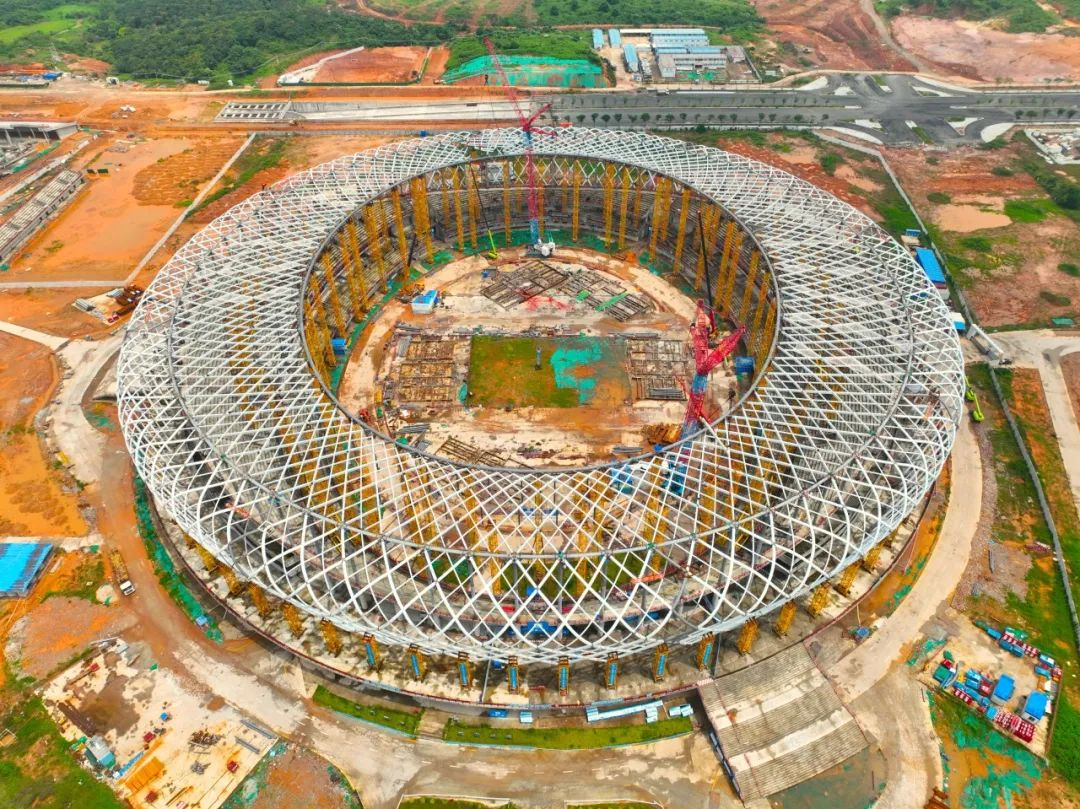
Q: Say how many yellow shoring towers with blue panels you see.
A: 8